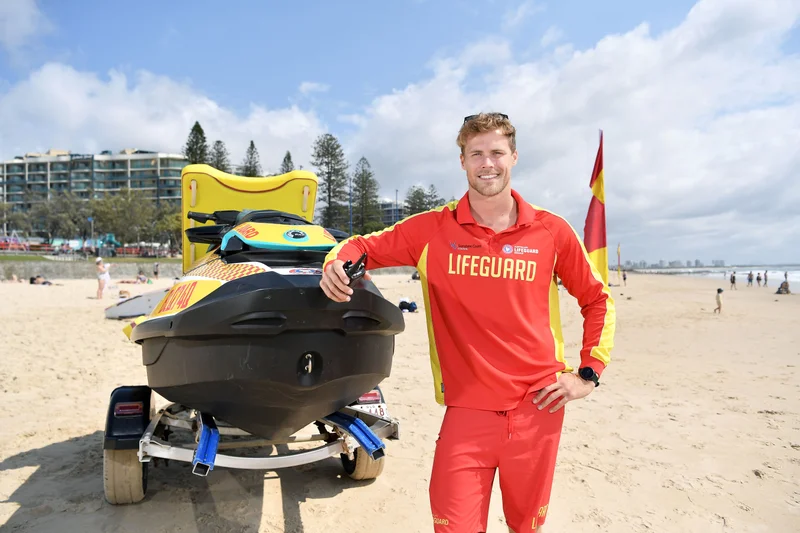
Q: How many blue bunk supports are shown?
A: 2